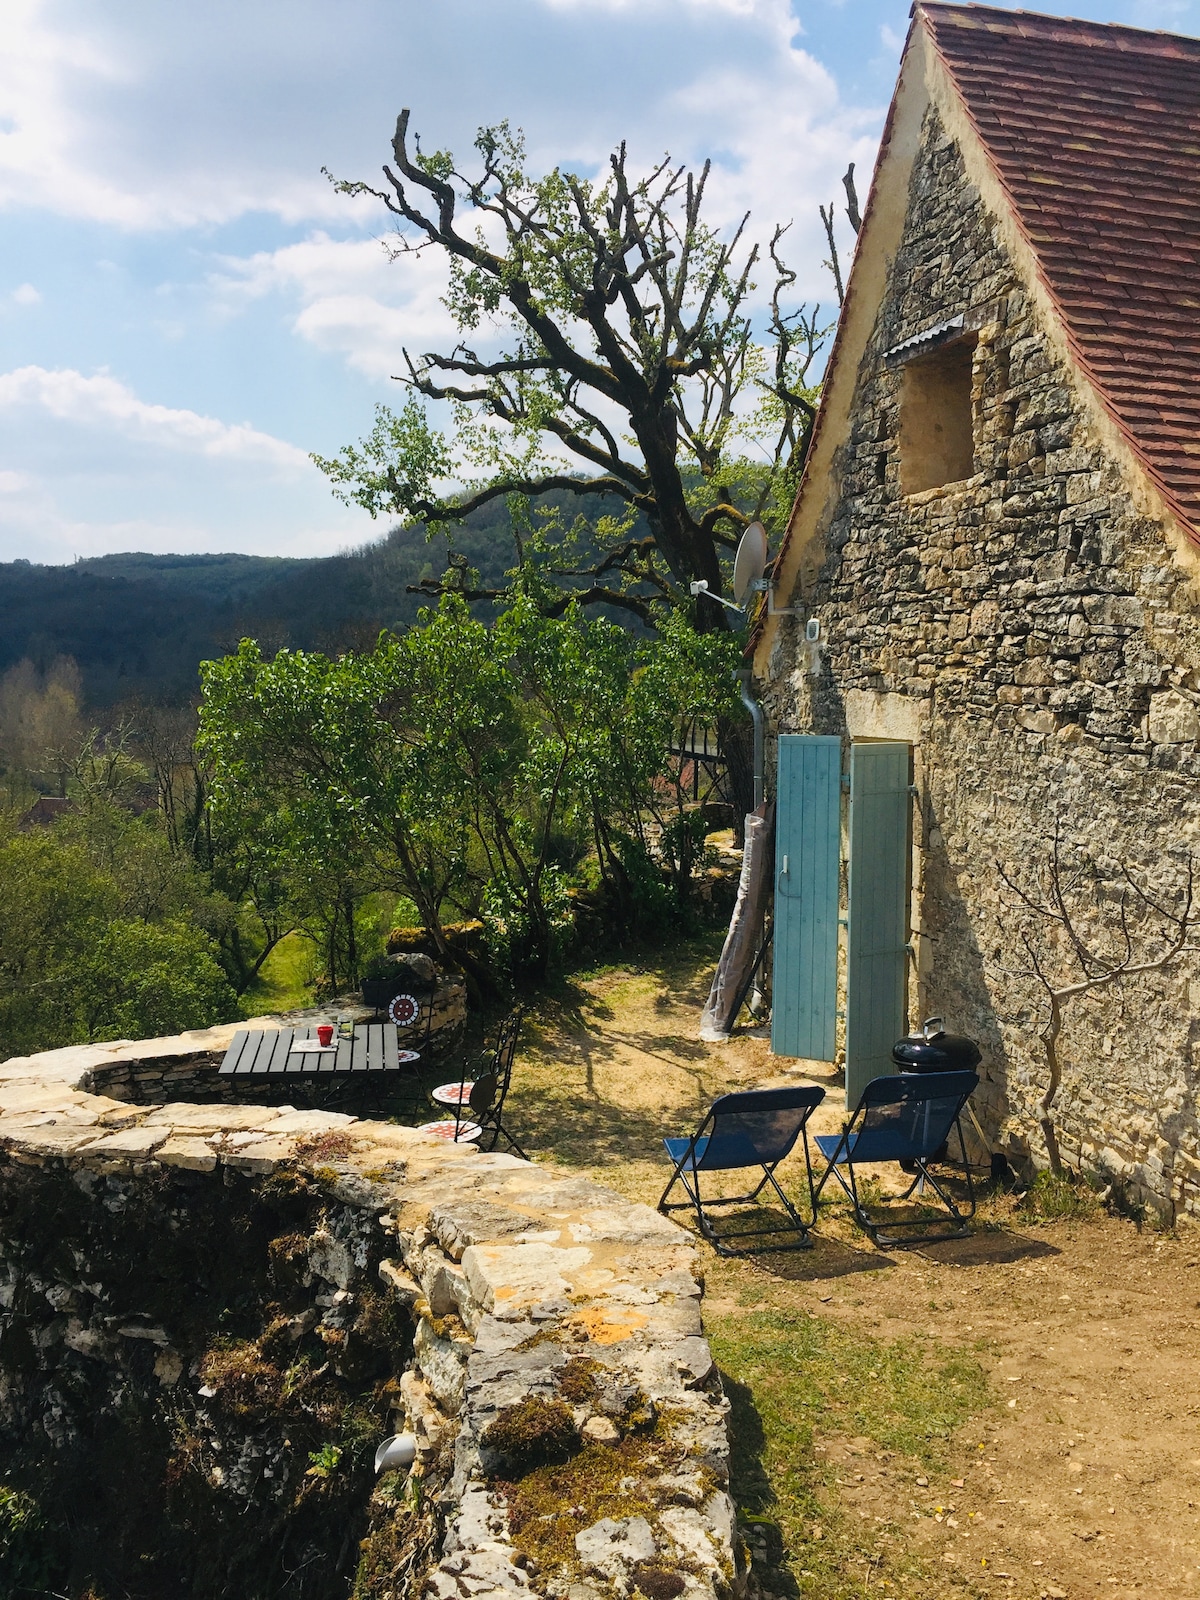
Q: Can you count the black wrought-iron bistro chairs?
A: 3